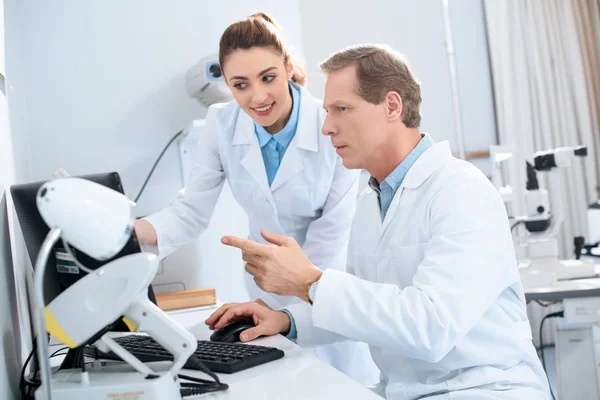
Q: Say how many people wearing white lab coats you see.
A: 2